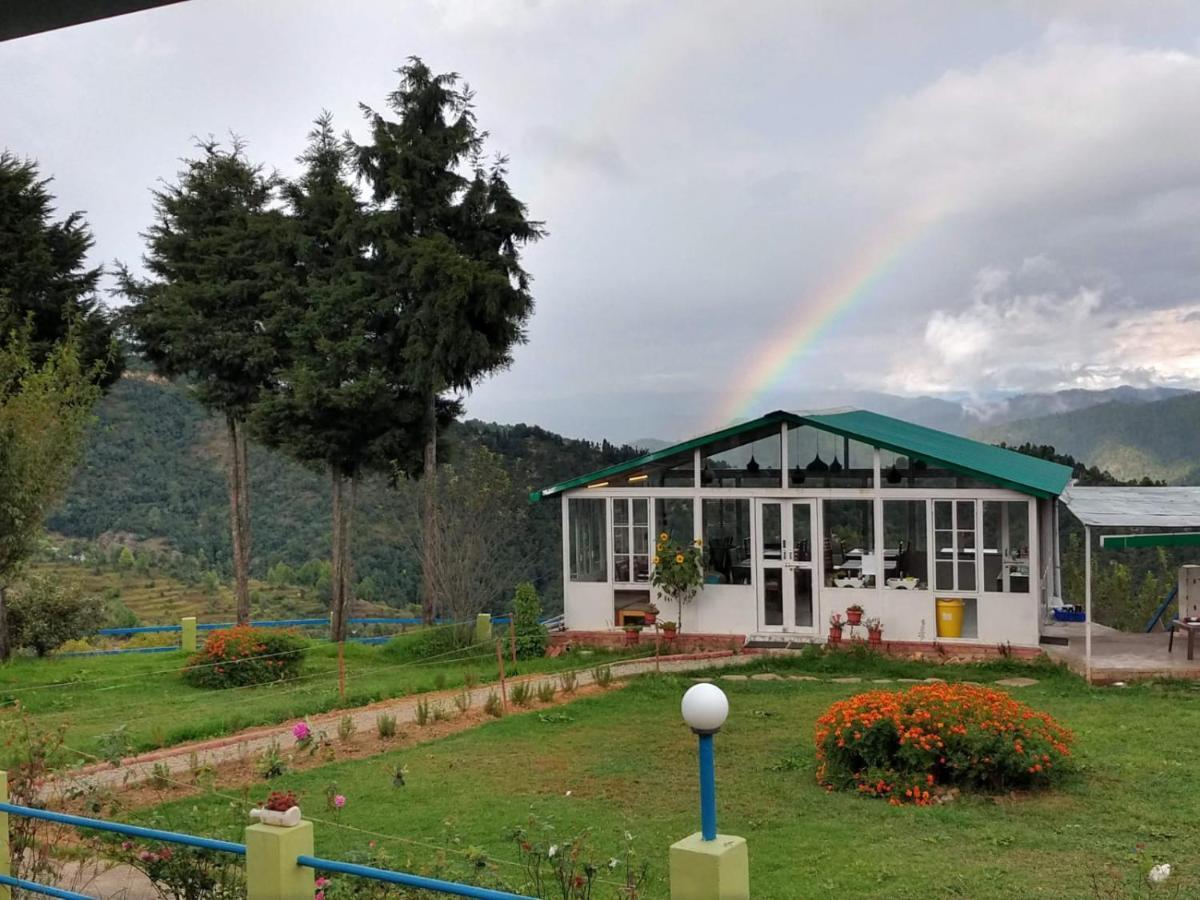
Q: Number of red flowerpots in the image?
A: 6